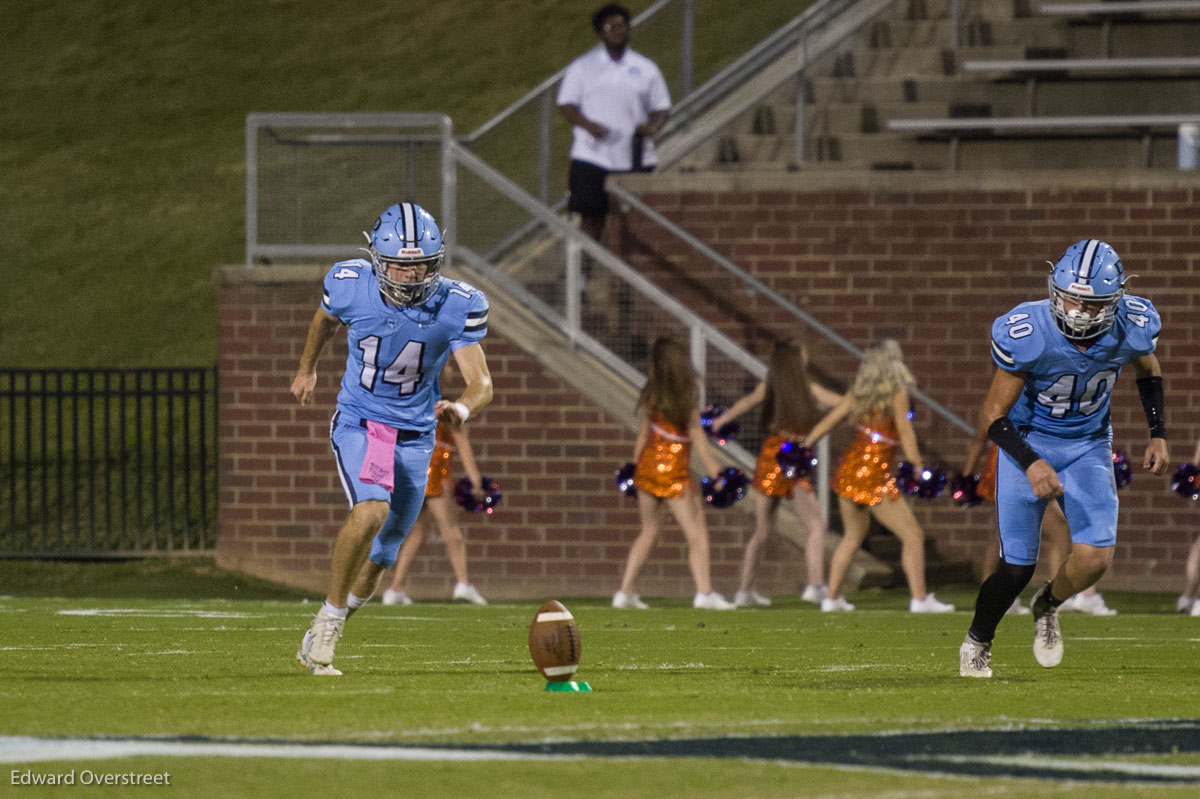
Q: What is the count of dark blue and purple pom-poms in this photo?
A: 9